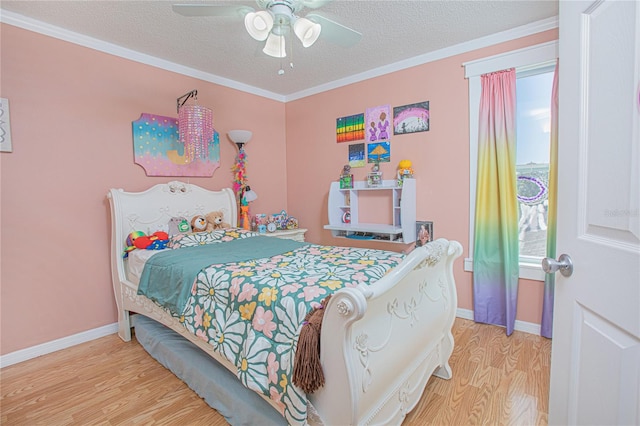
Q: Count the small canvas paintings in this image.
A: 5